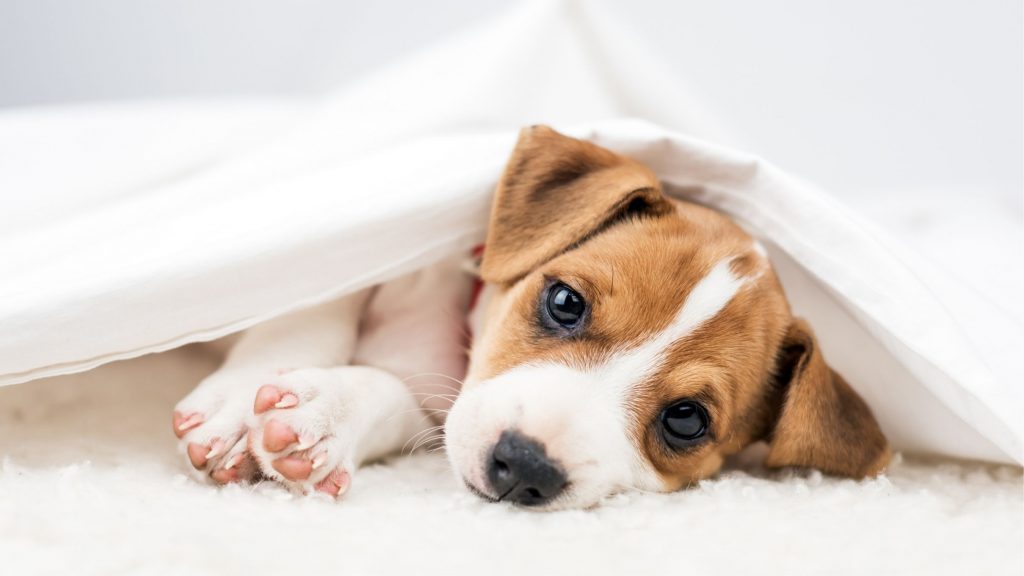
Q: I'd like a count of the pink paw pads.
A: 7